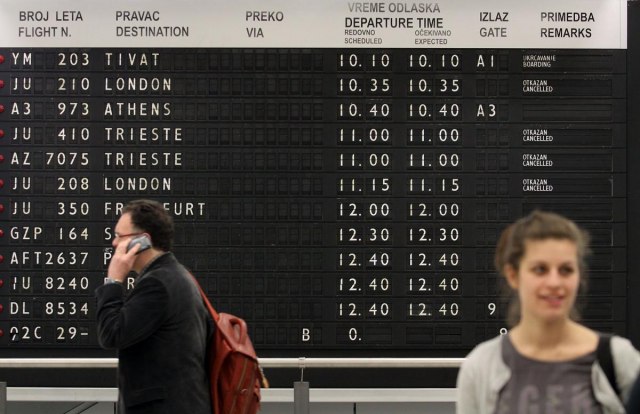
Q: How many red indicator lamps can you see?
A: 12